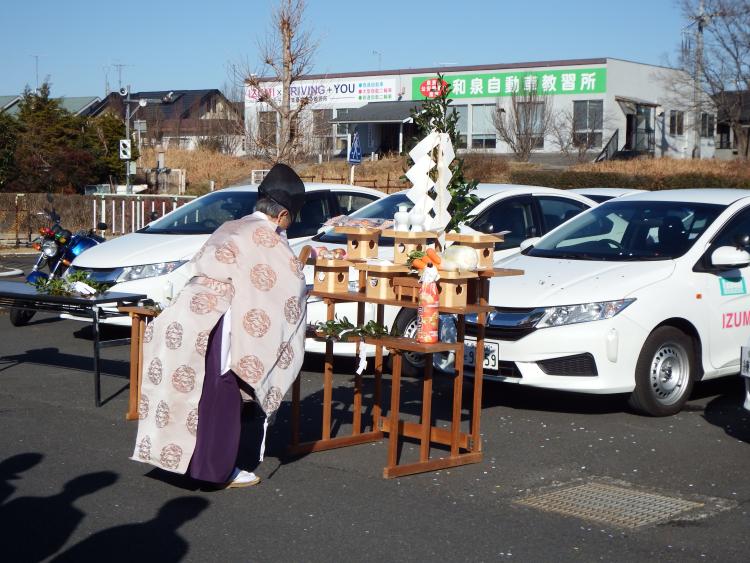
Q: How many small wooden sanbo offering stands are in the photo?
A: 6